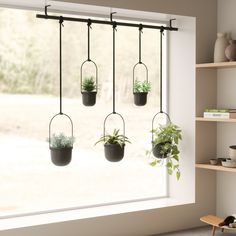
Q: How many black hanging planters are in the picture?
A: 5